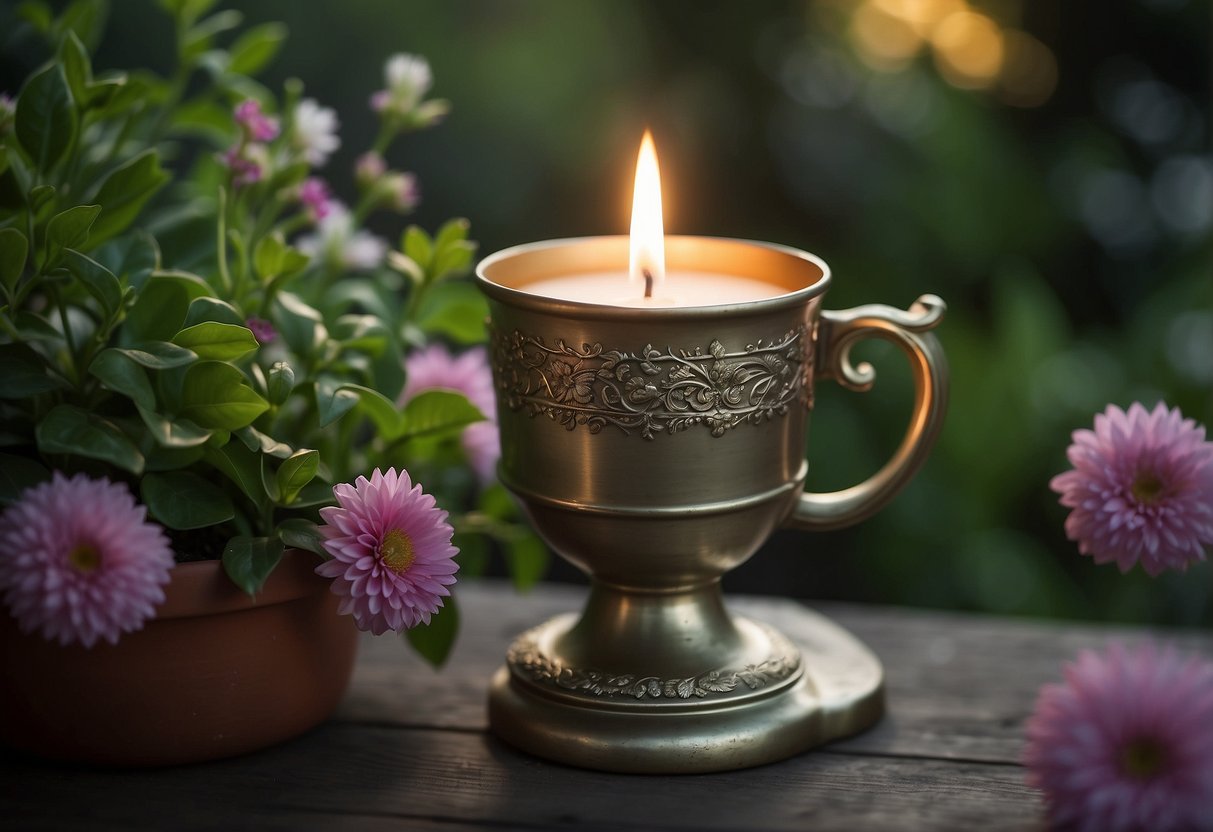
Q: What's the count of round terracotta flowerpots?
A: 1